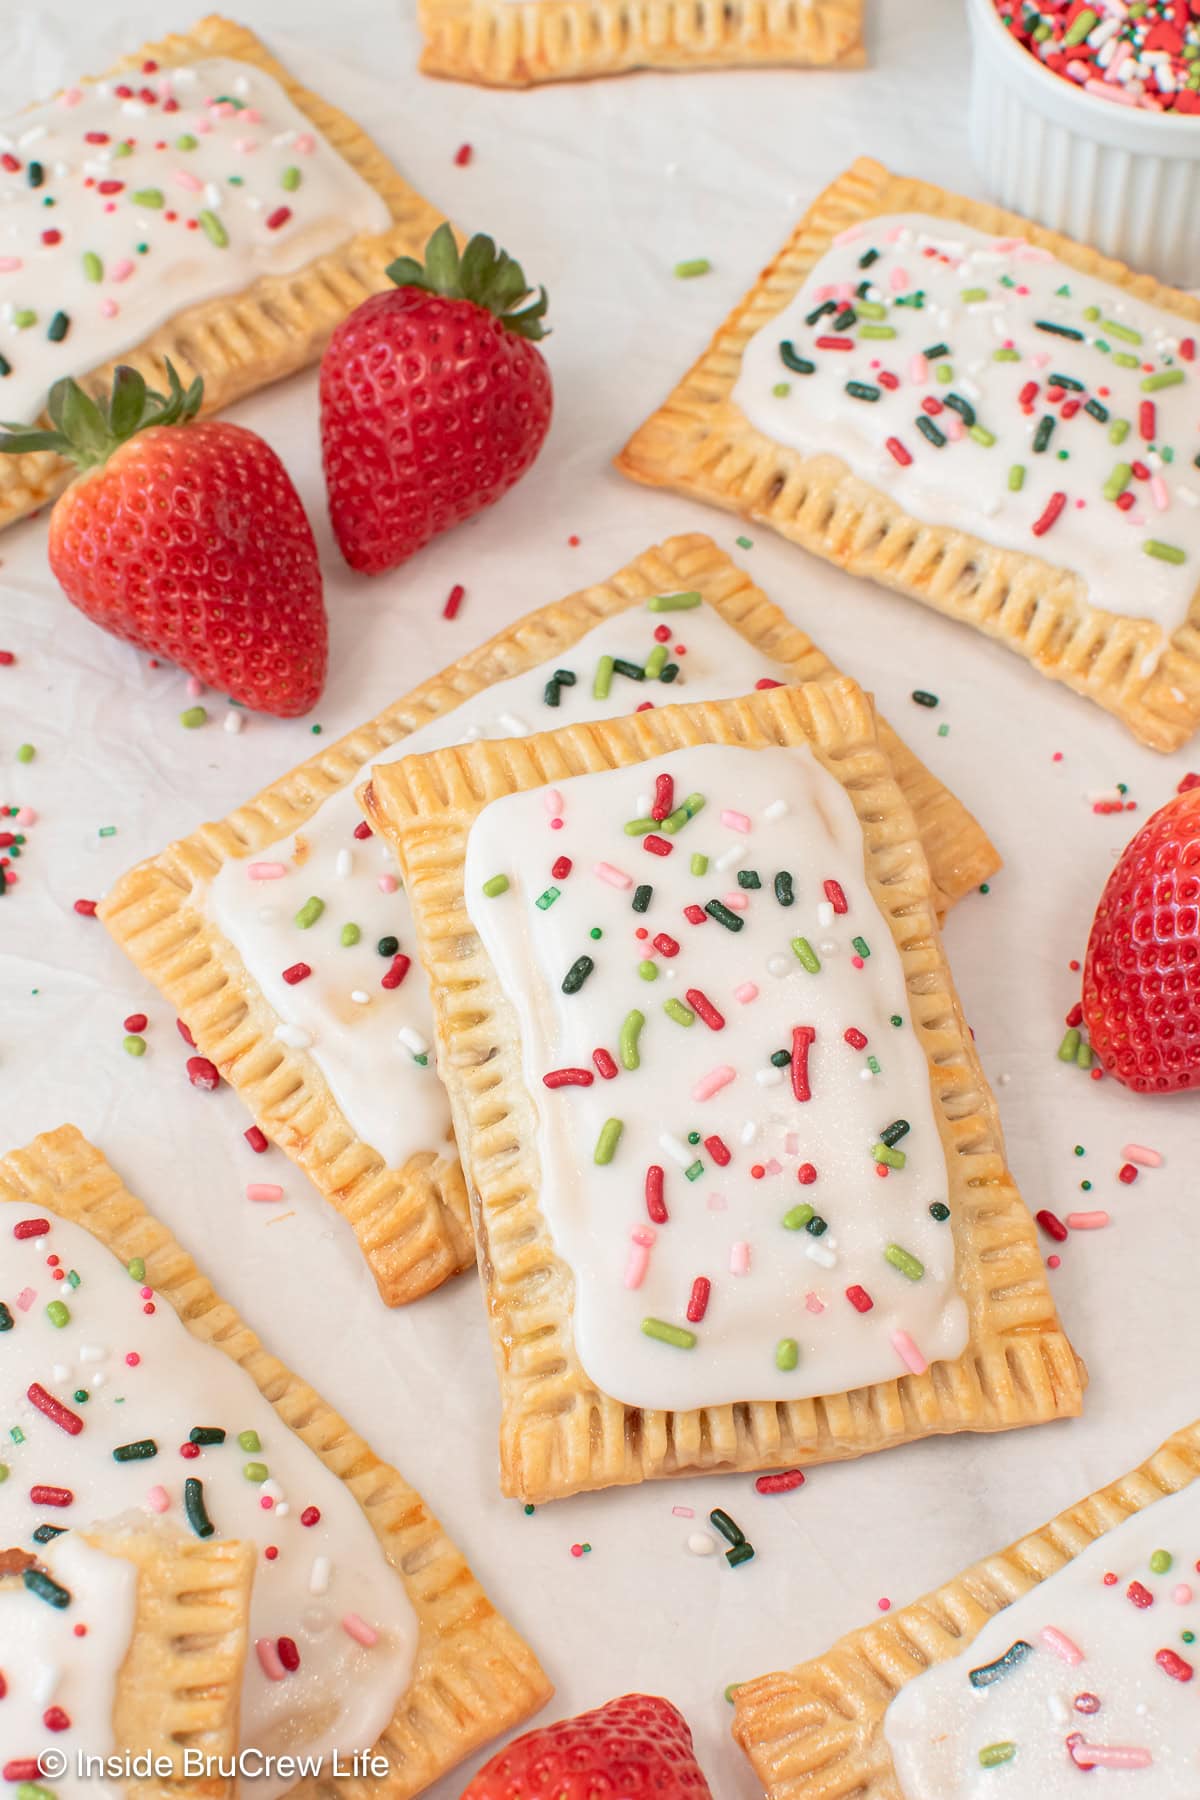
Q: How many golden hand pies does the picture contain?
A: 8